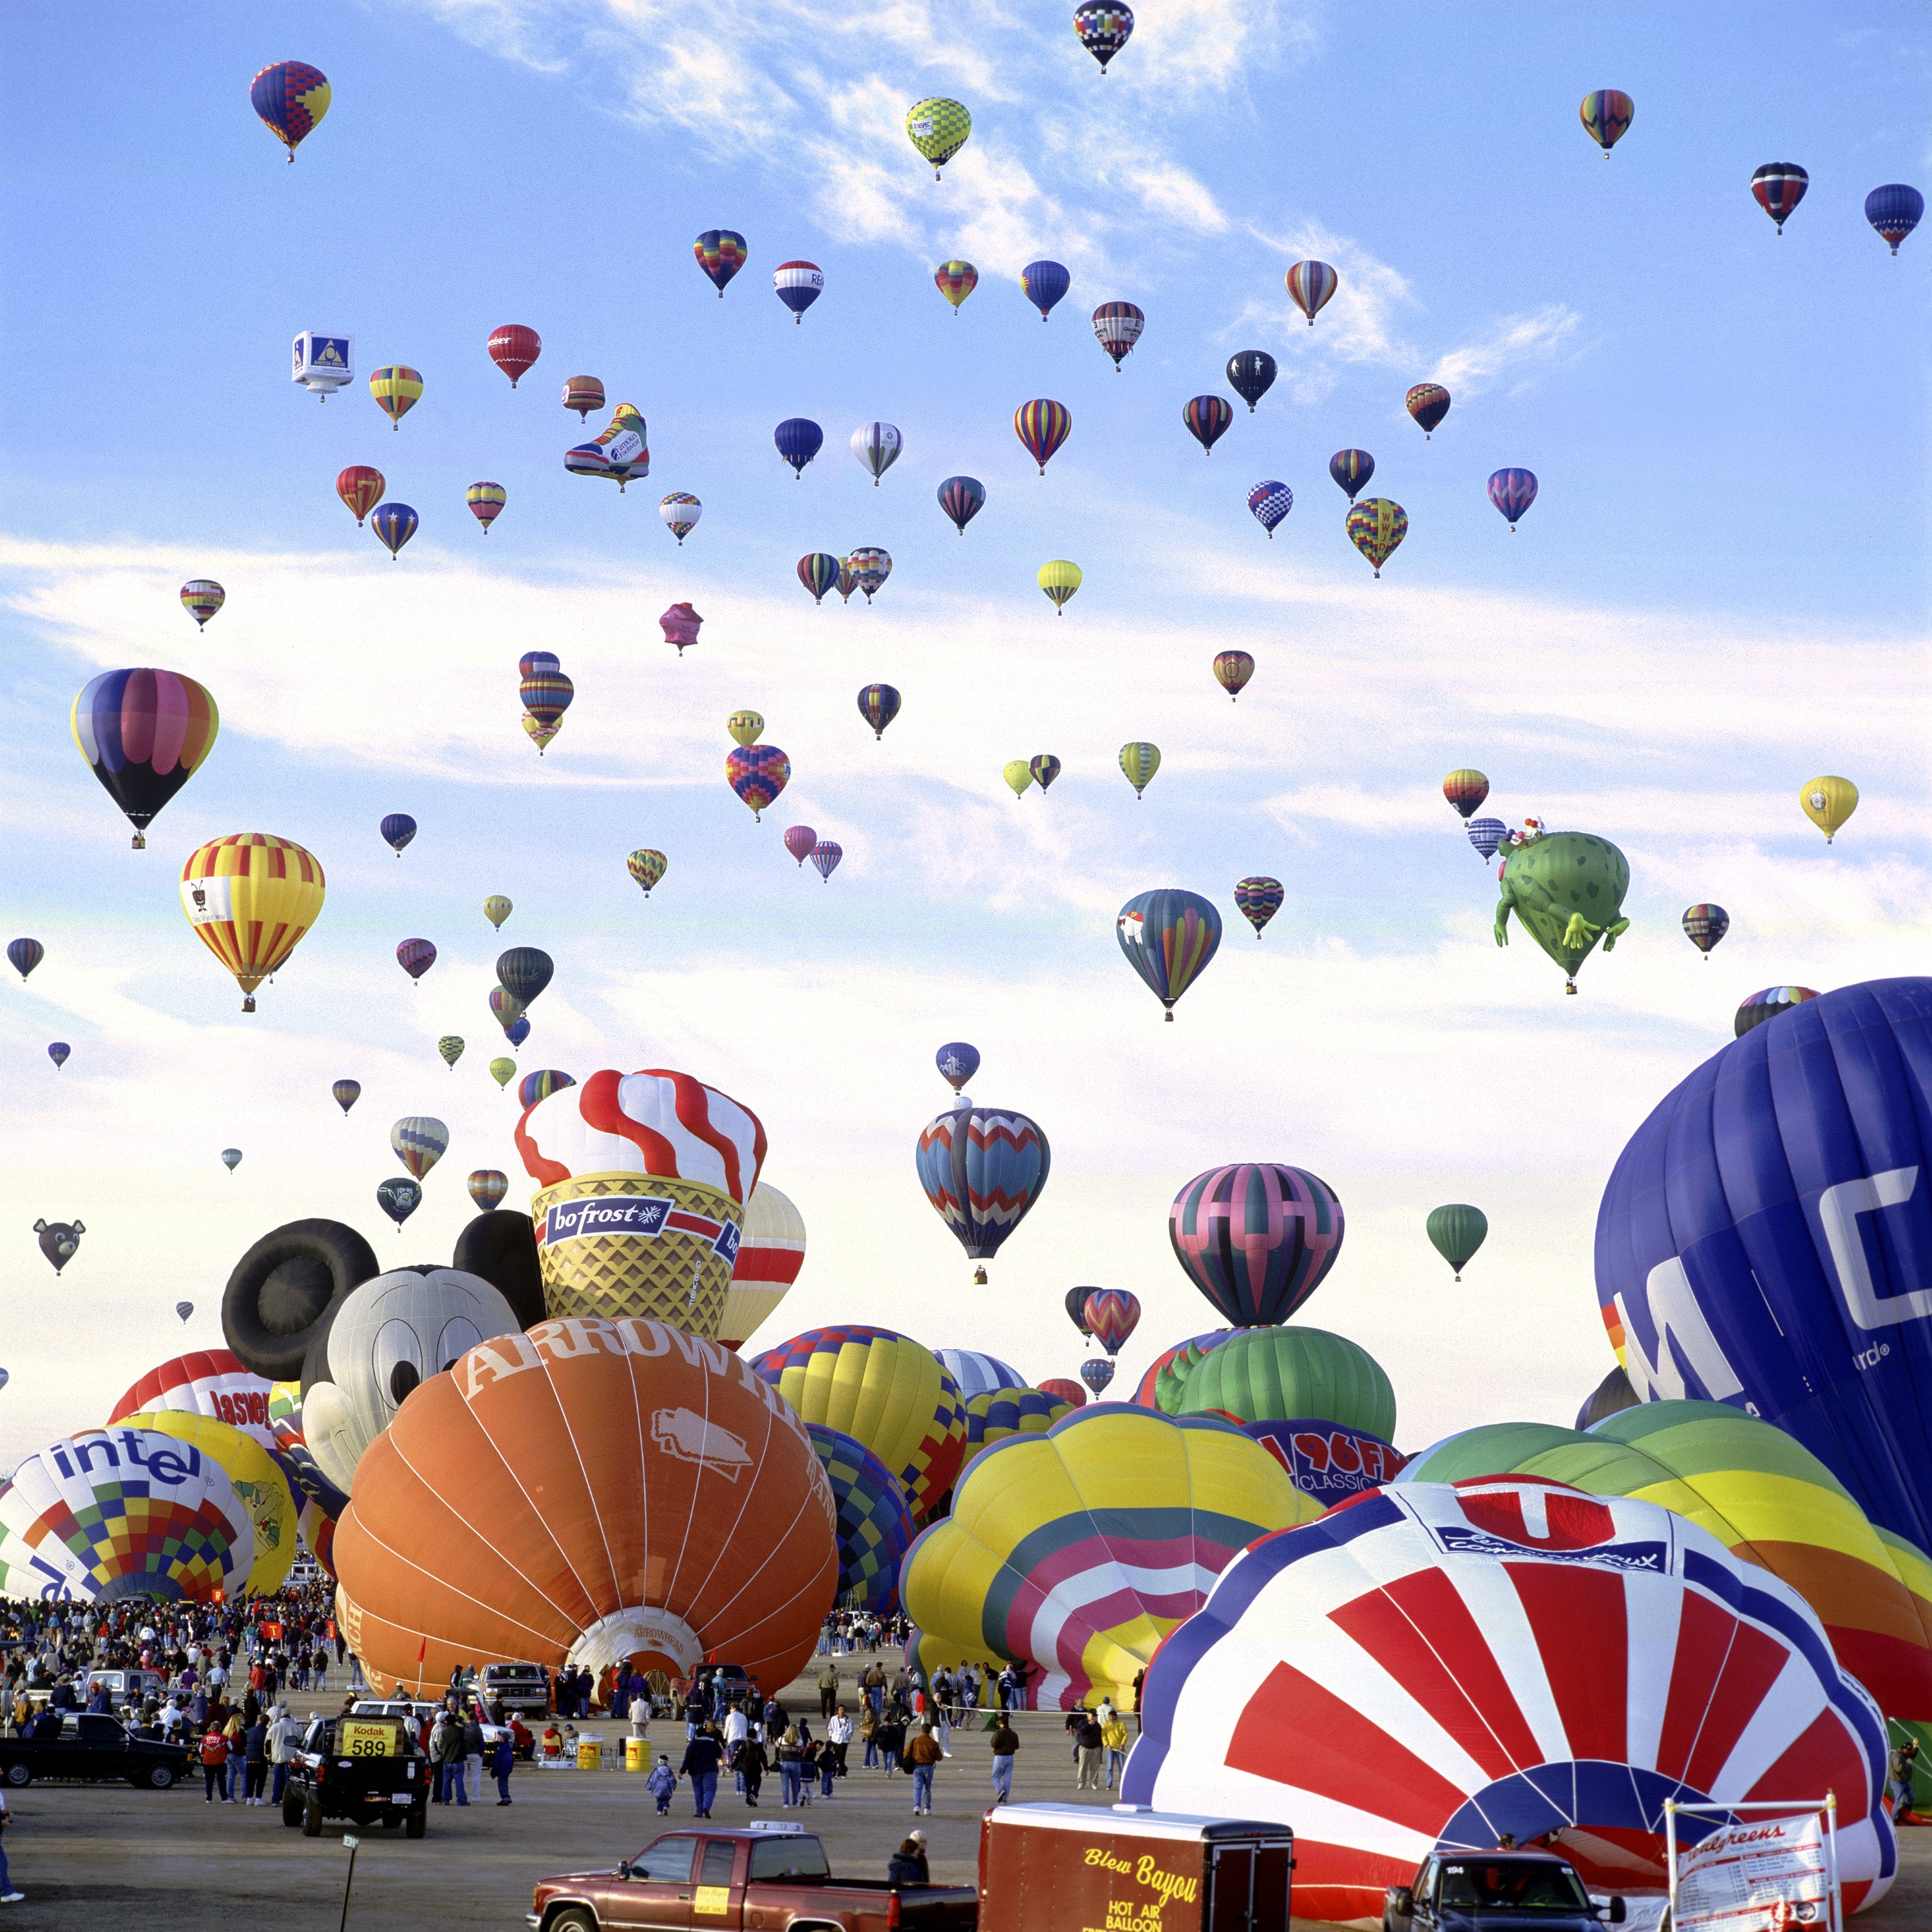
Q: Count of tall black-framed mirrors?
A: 0